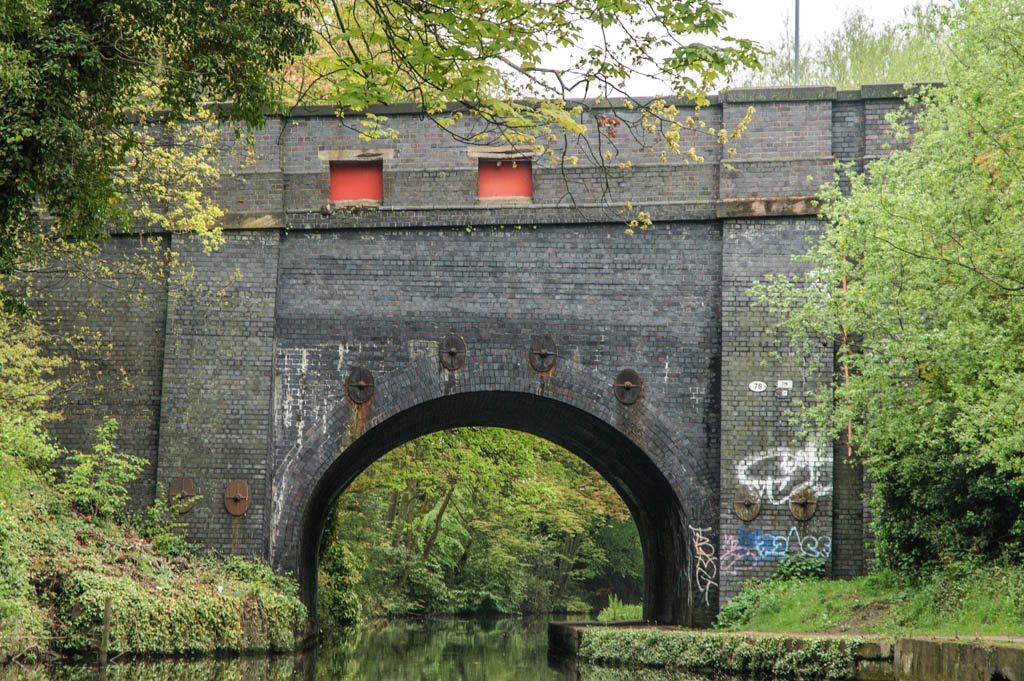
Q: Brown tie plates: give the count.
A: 8